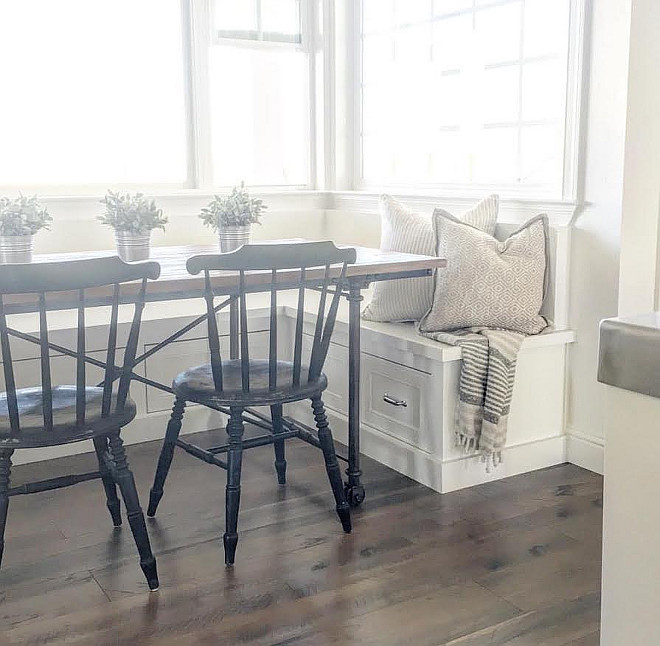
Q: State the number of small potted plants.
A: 3